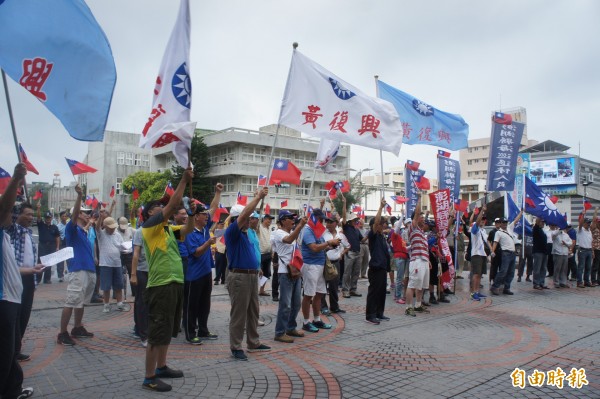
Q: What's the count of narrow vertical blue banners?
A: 3